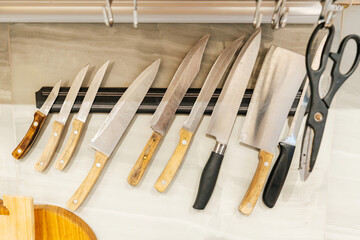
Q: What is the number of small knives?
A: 3